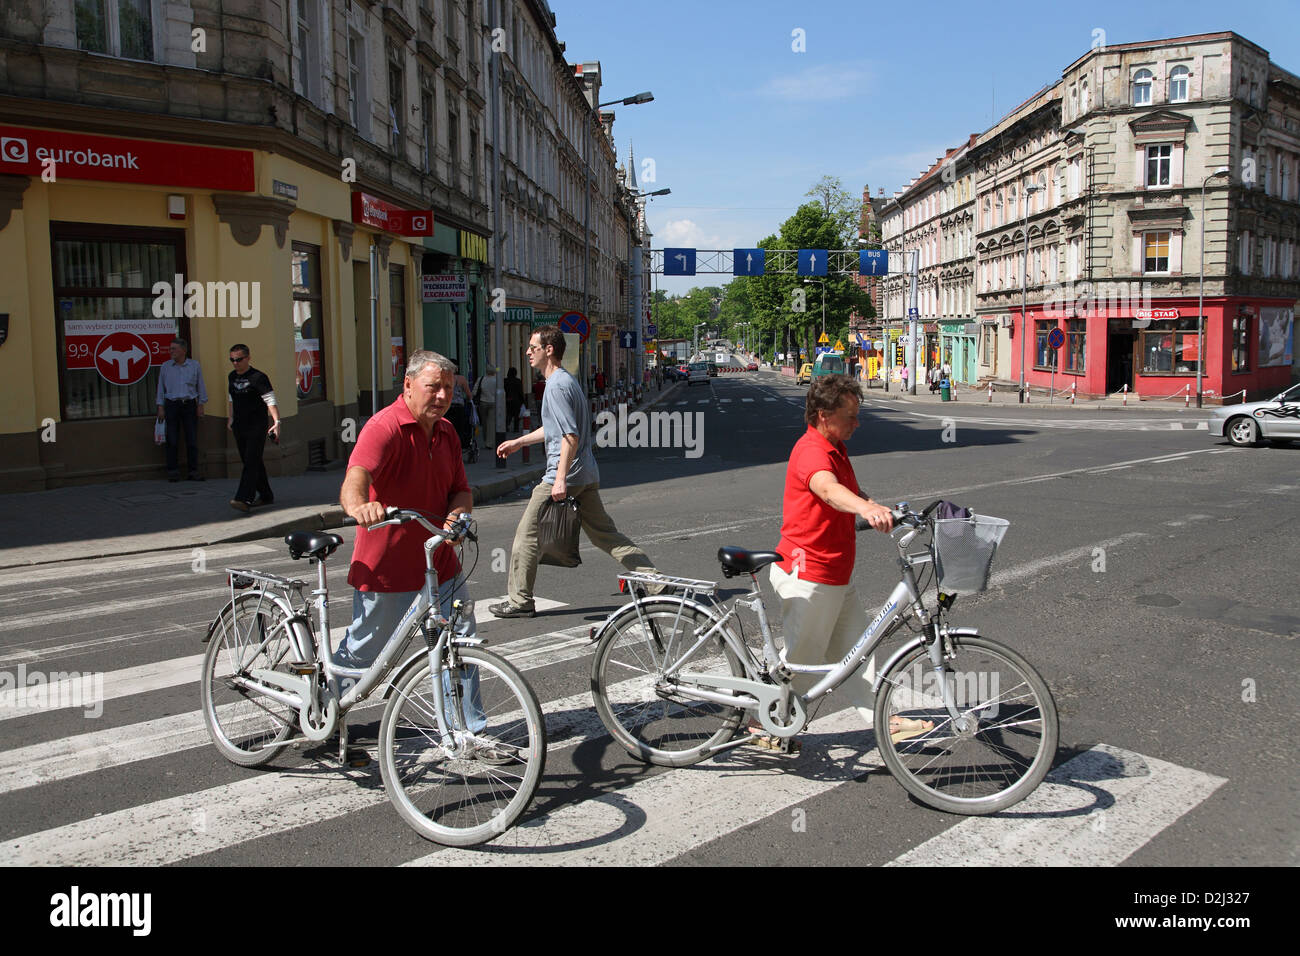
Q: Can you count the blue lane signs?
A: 4